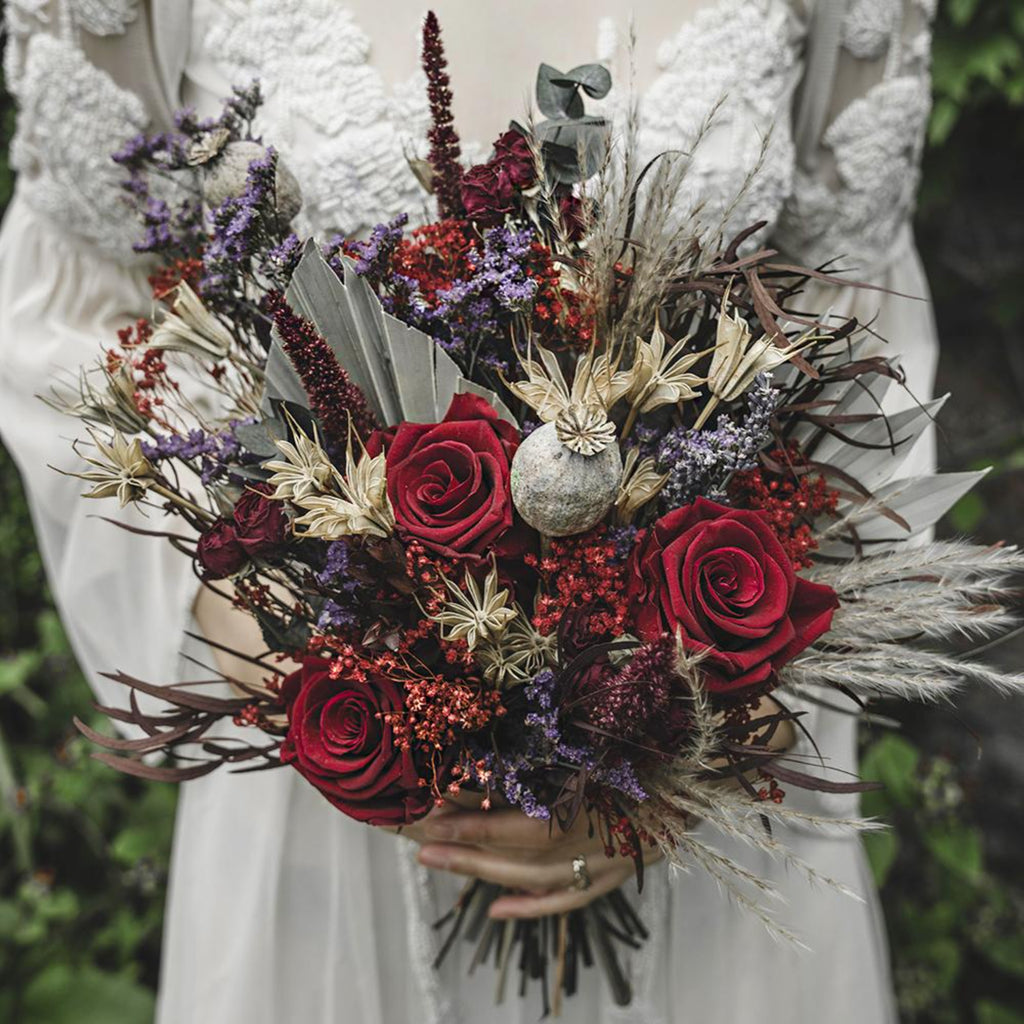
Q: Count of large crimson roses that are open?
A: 3